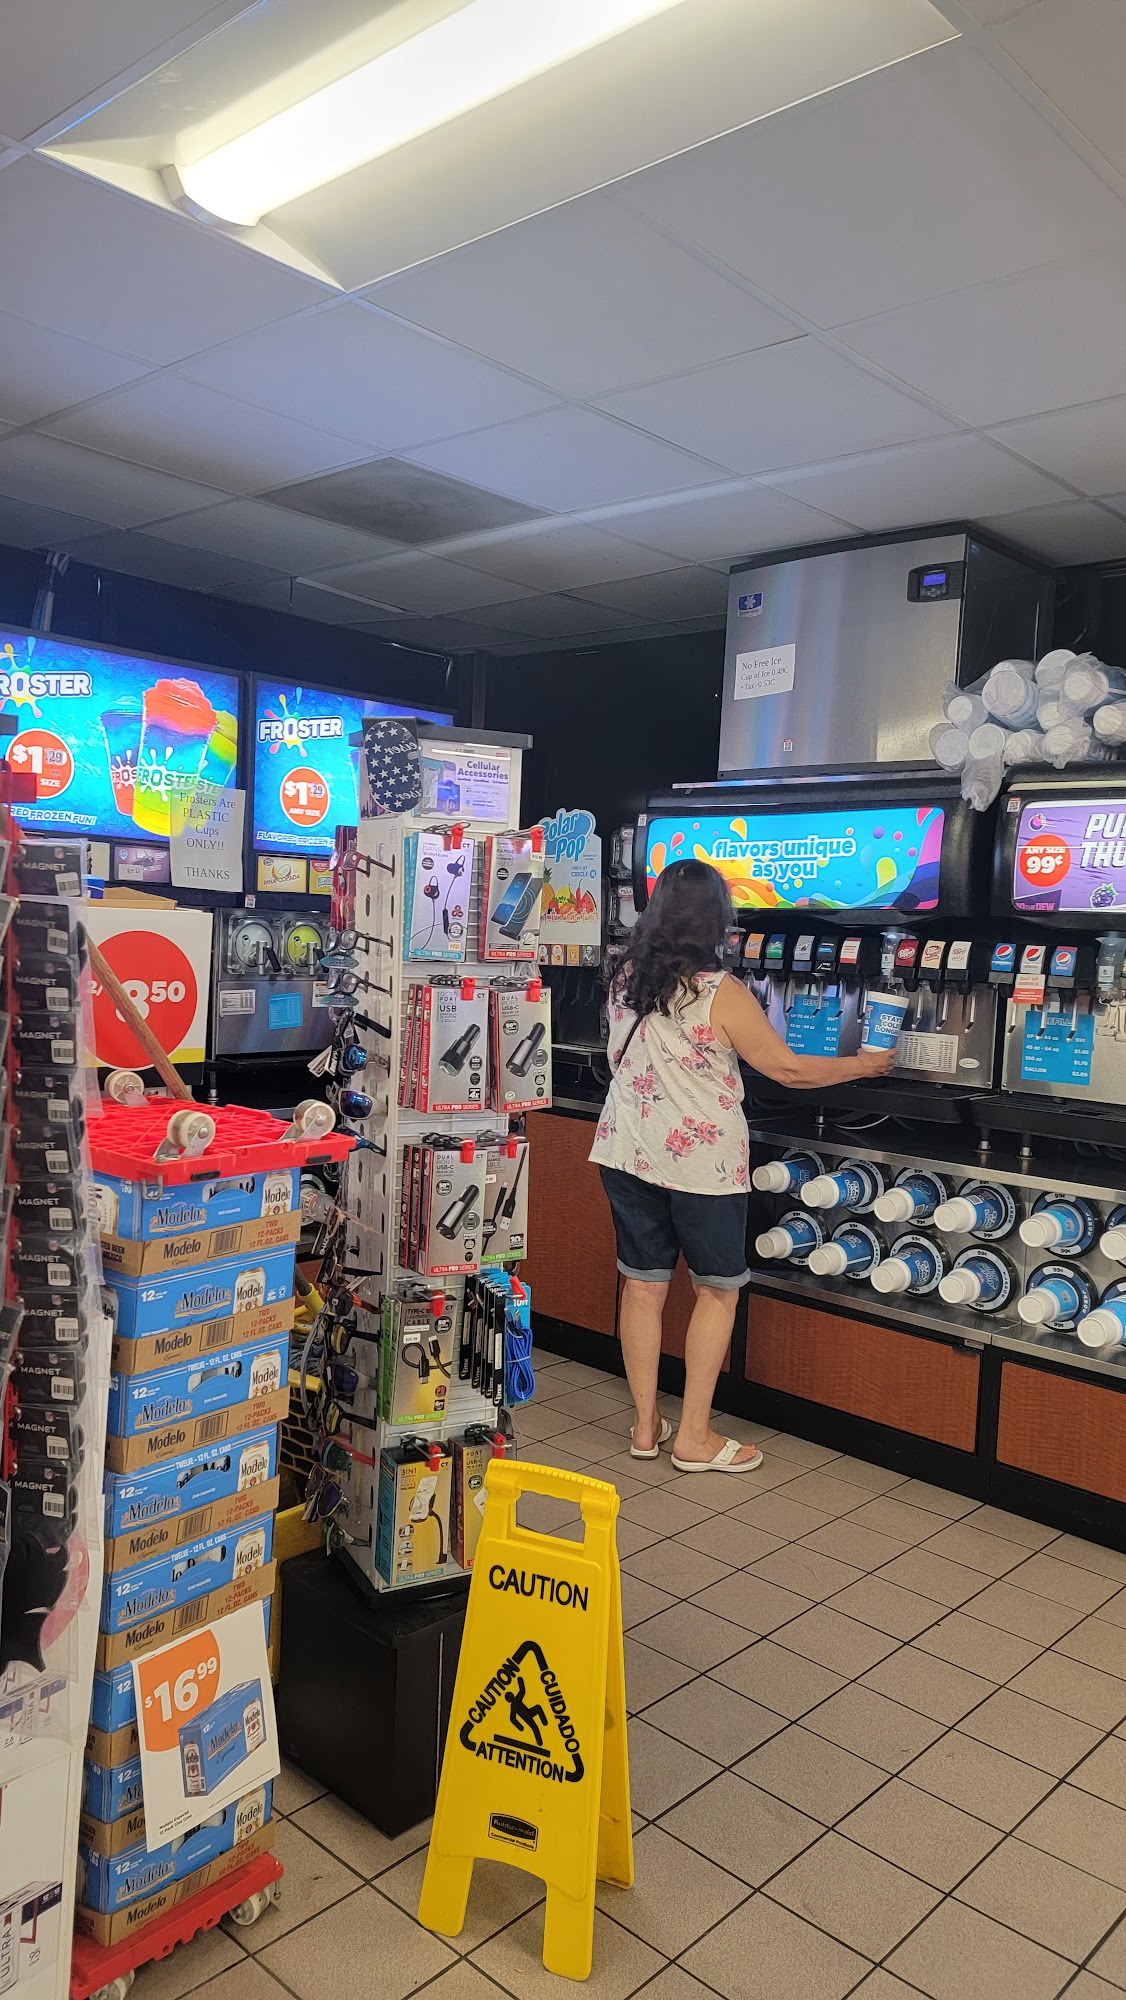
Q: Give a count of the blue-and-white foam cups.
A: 13